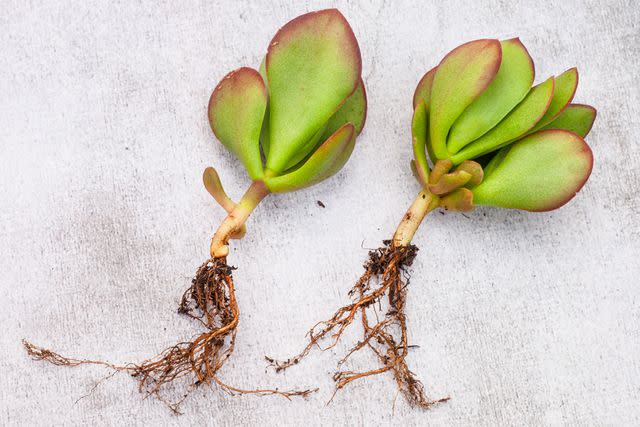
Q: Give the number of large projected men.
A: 0